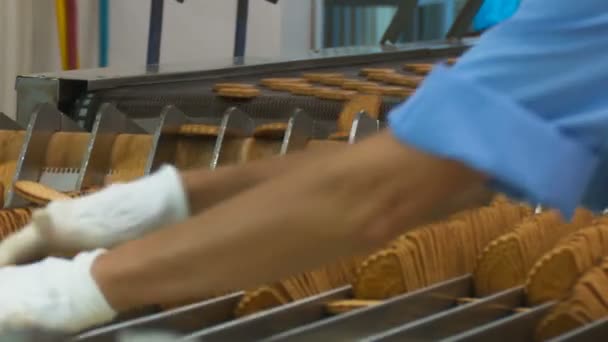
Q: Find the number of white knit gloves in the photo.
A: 2